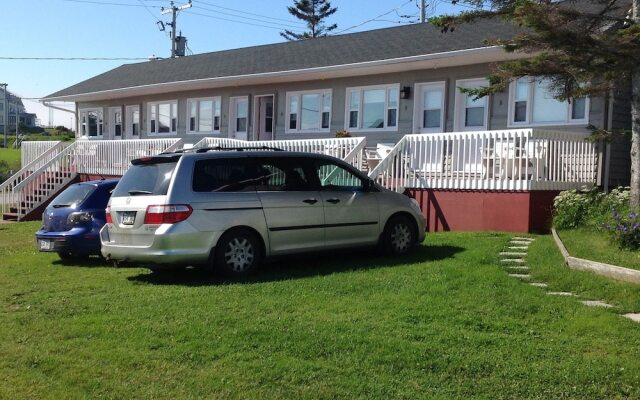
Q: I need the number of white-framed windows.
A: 6